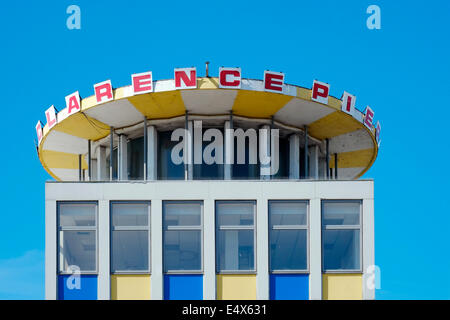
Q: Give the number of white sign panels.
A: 12